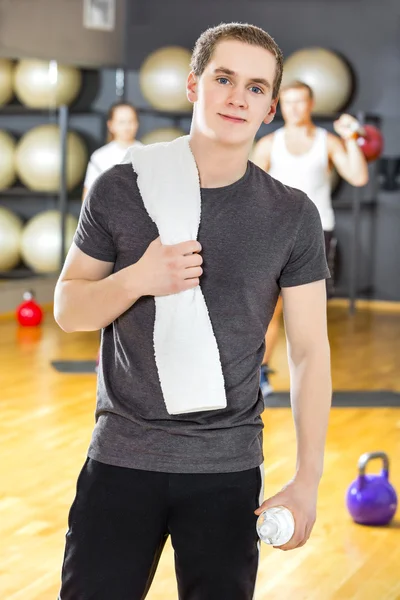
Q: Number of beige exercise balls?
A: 9